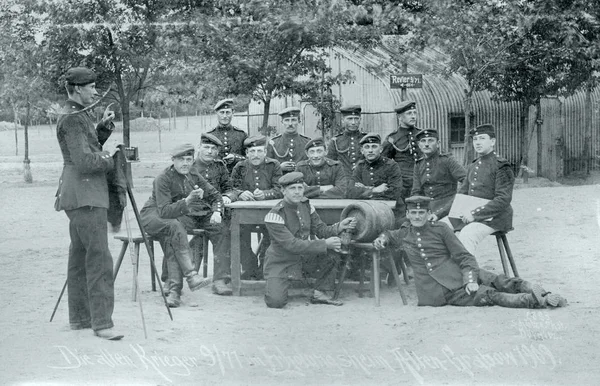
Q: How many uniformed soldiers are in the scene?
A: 14